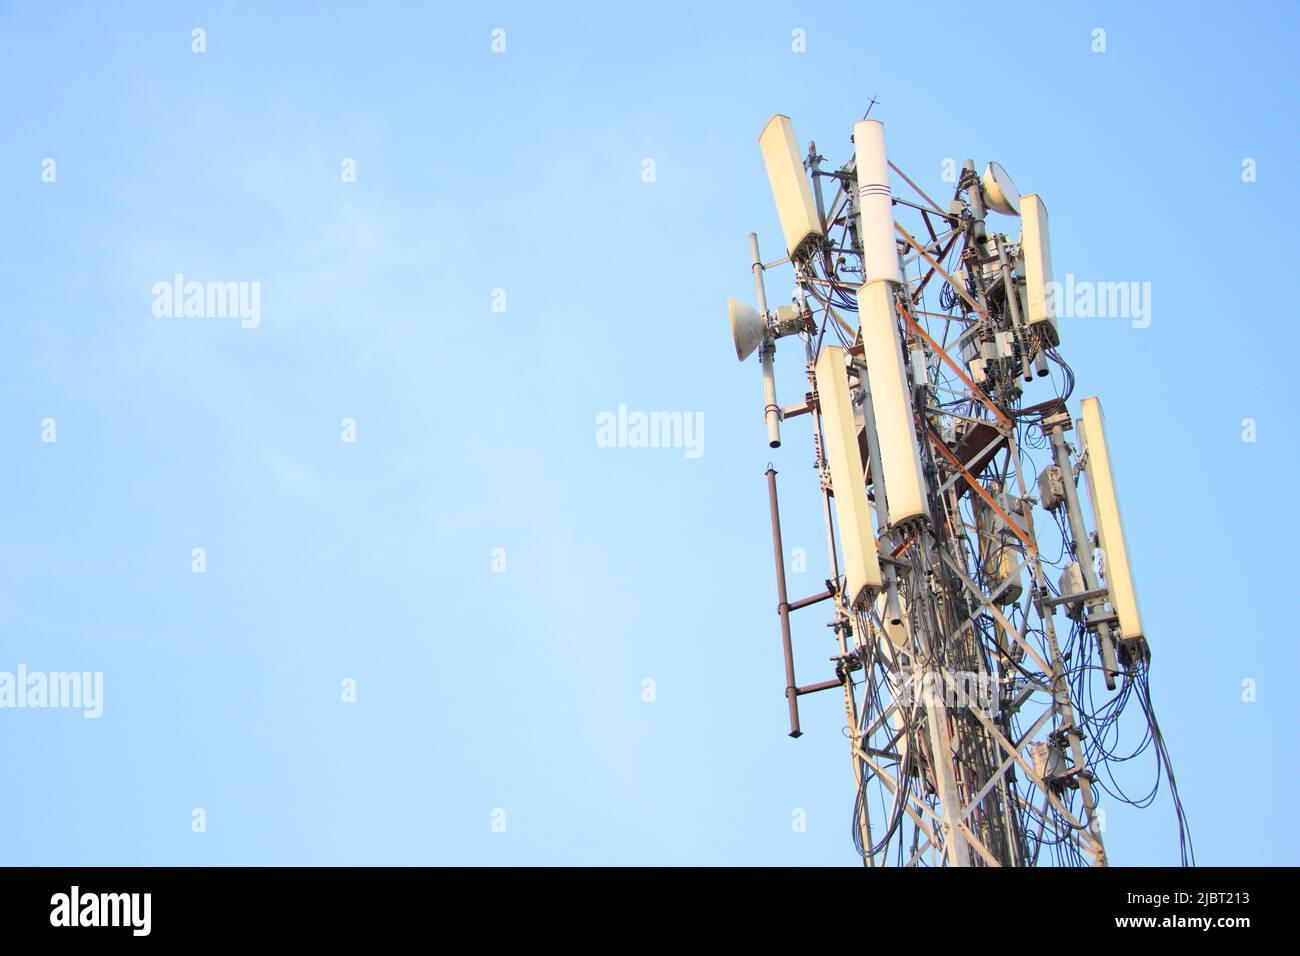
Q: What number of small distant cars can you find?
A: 0